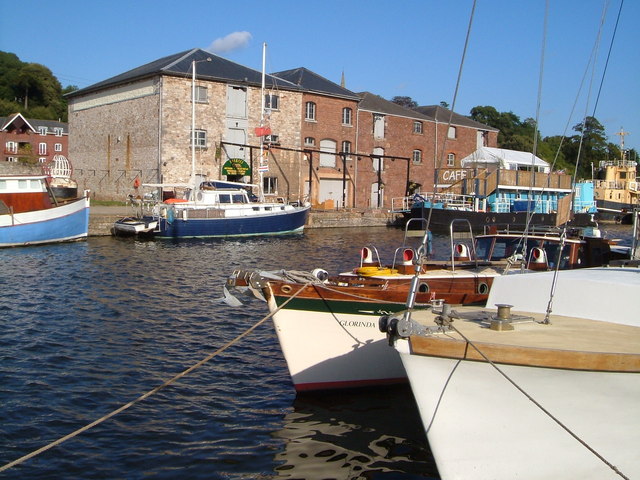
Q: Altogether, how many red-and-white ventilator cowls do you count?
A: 4